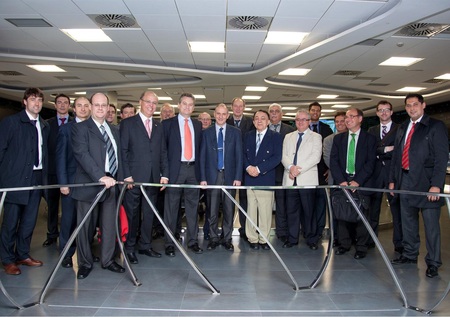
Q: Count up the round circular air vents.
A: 3